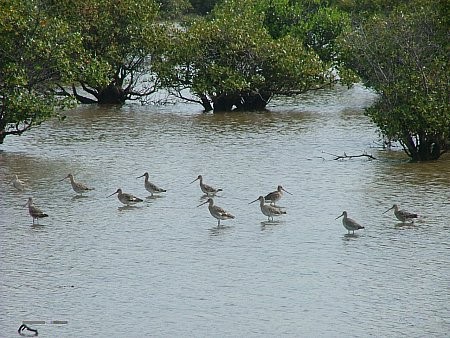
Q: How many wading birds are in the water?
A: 11